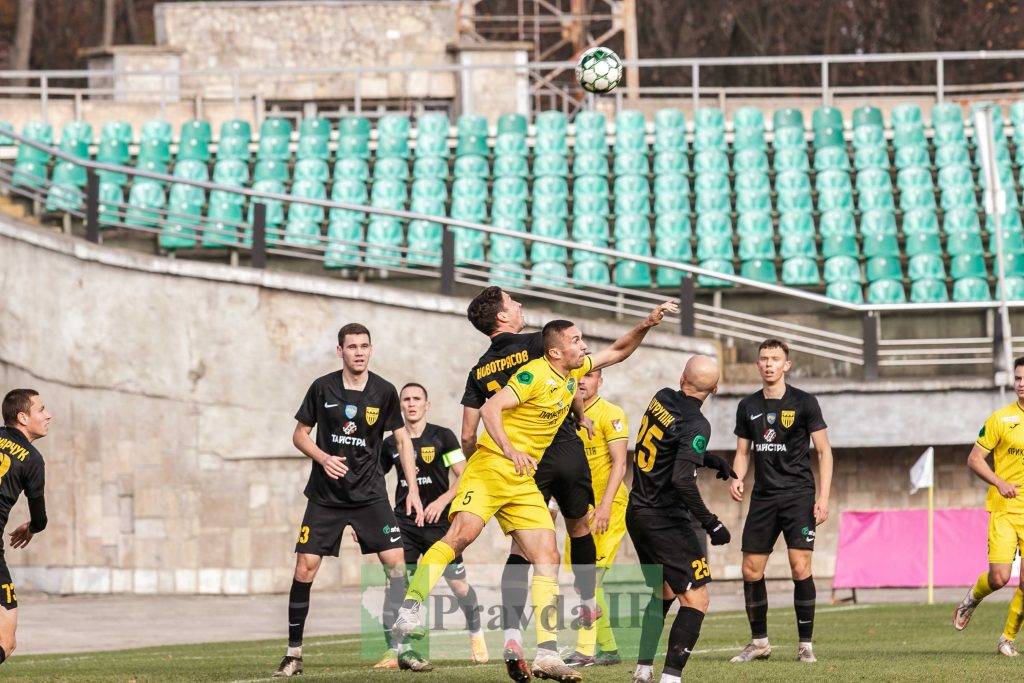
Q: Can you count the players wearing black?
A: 6